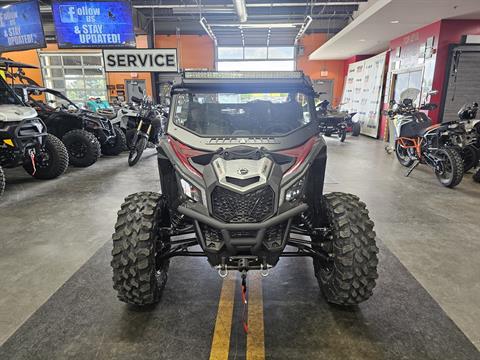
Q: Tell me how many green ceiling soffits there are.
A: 0